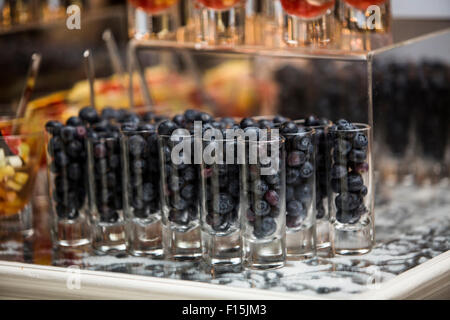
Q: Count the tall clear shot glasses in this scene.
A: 9